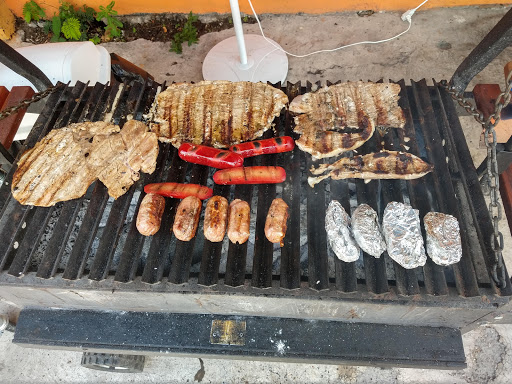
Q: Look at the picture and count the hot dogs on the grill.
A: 4